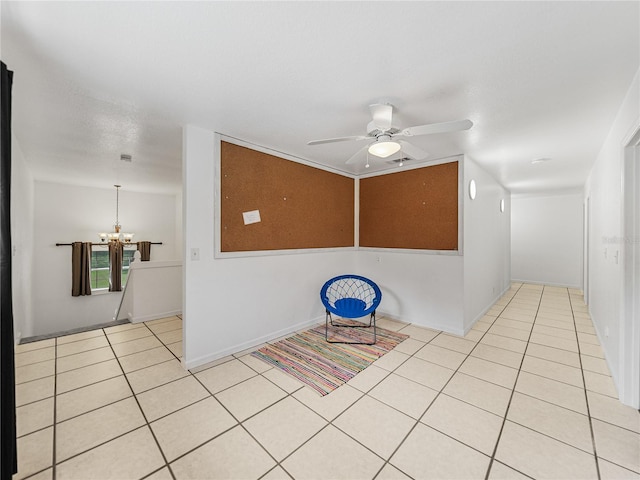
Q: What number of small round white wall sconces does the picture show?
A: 2